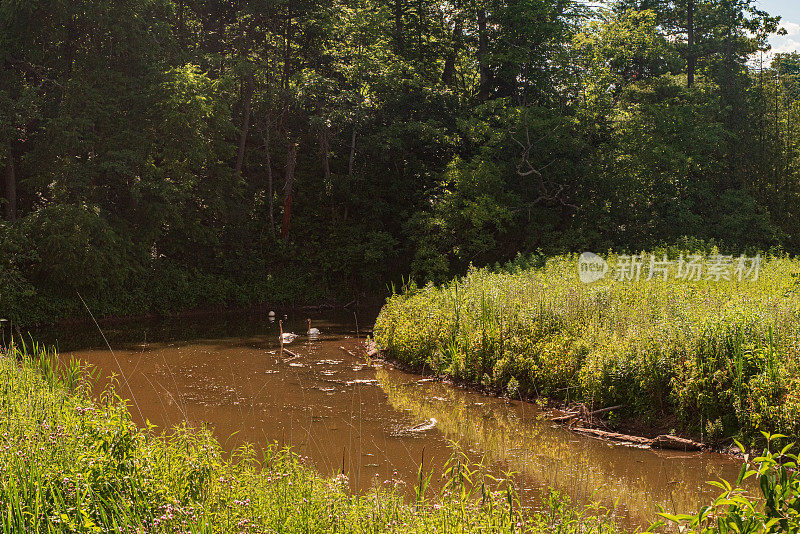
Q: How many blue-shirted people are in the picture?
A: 0